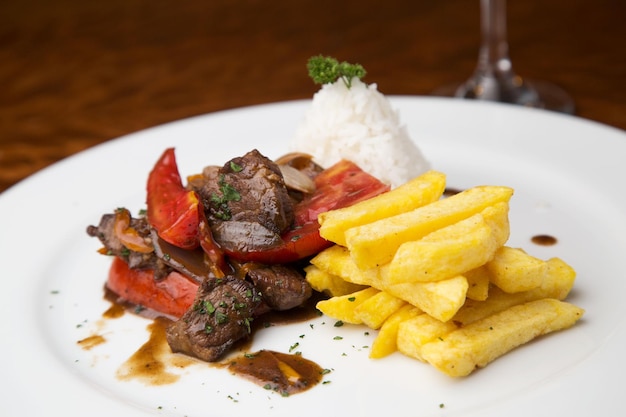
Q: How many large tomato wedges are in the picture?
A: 3